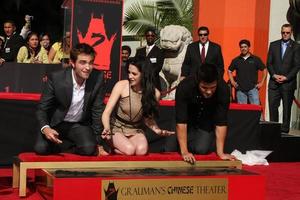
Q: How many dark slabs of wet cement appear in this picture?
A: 1